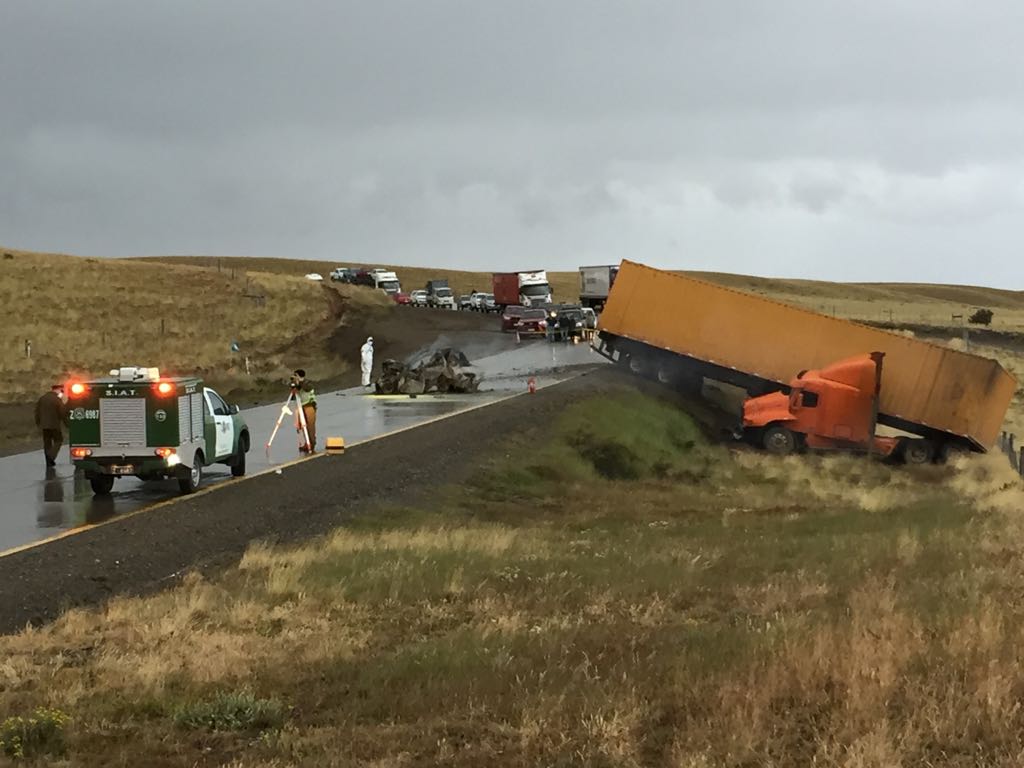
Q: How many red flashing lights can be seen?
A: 2